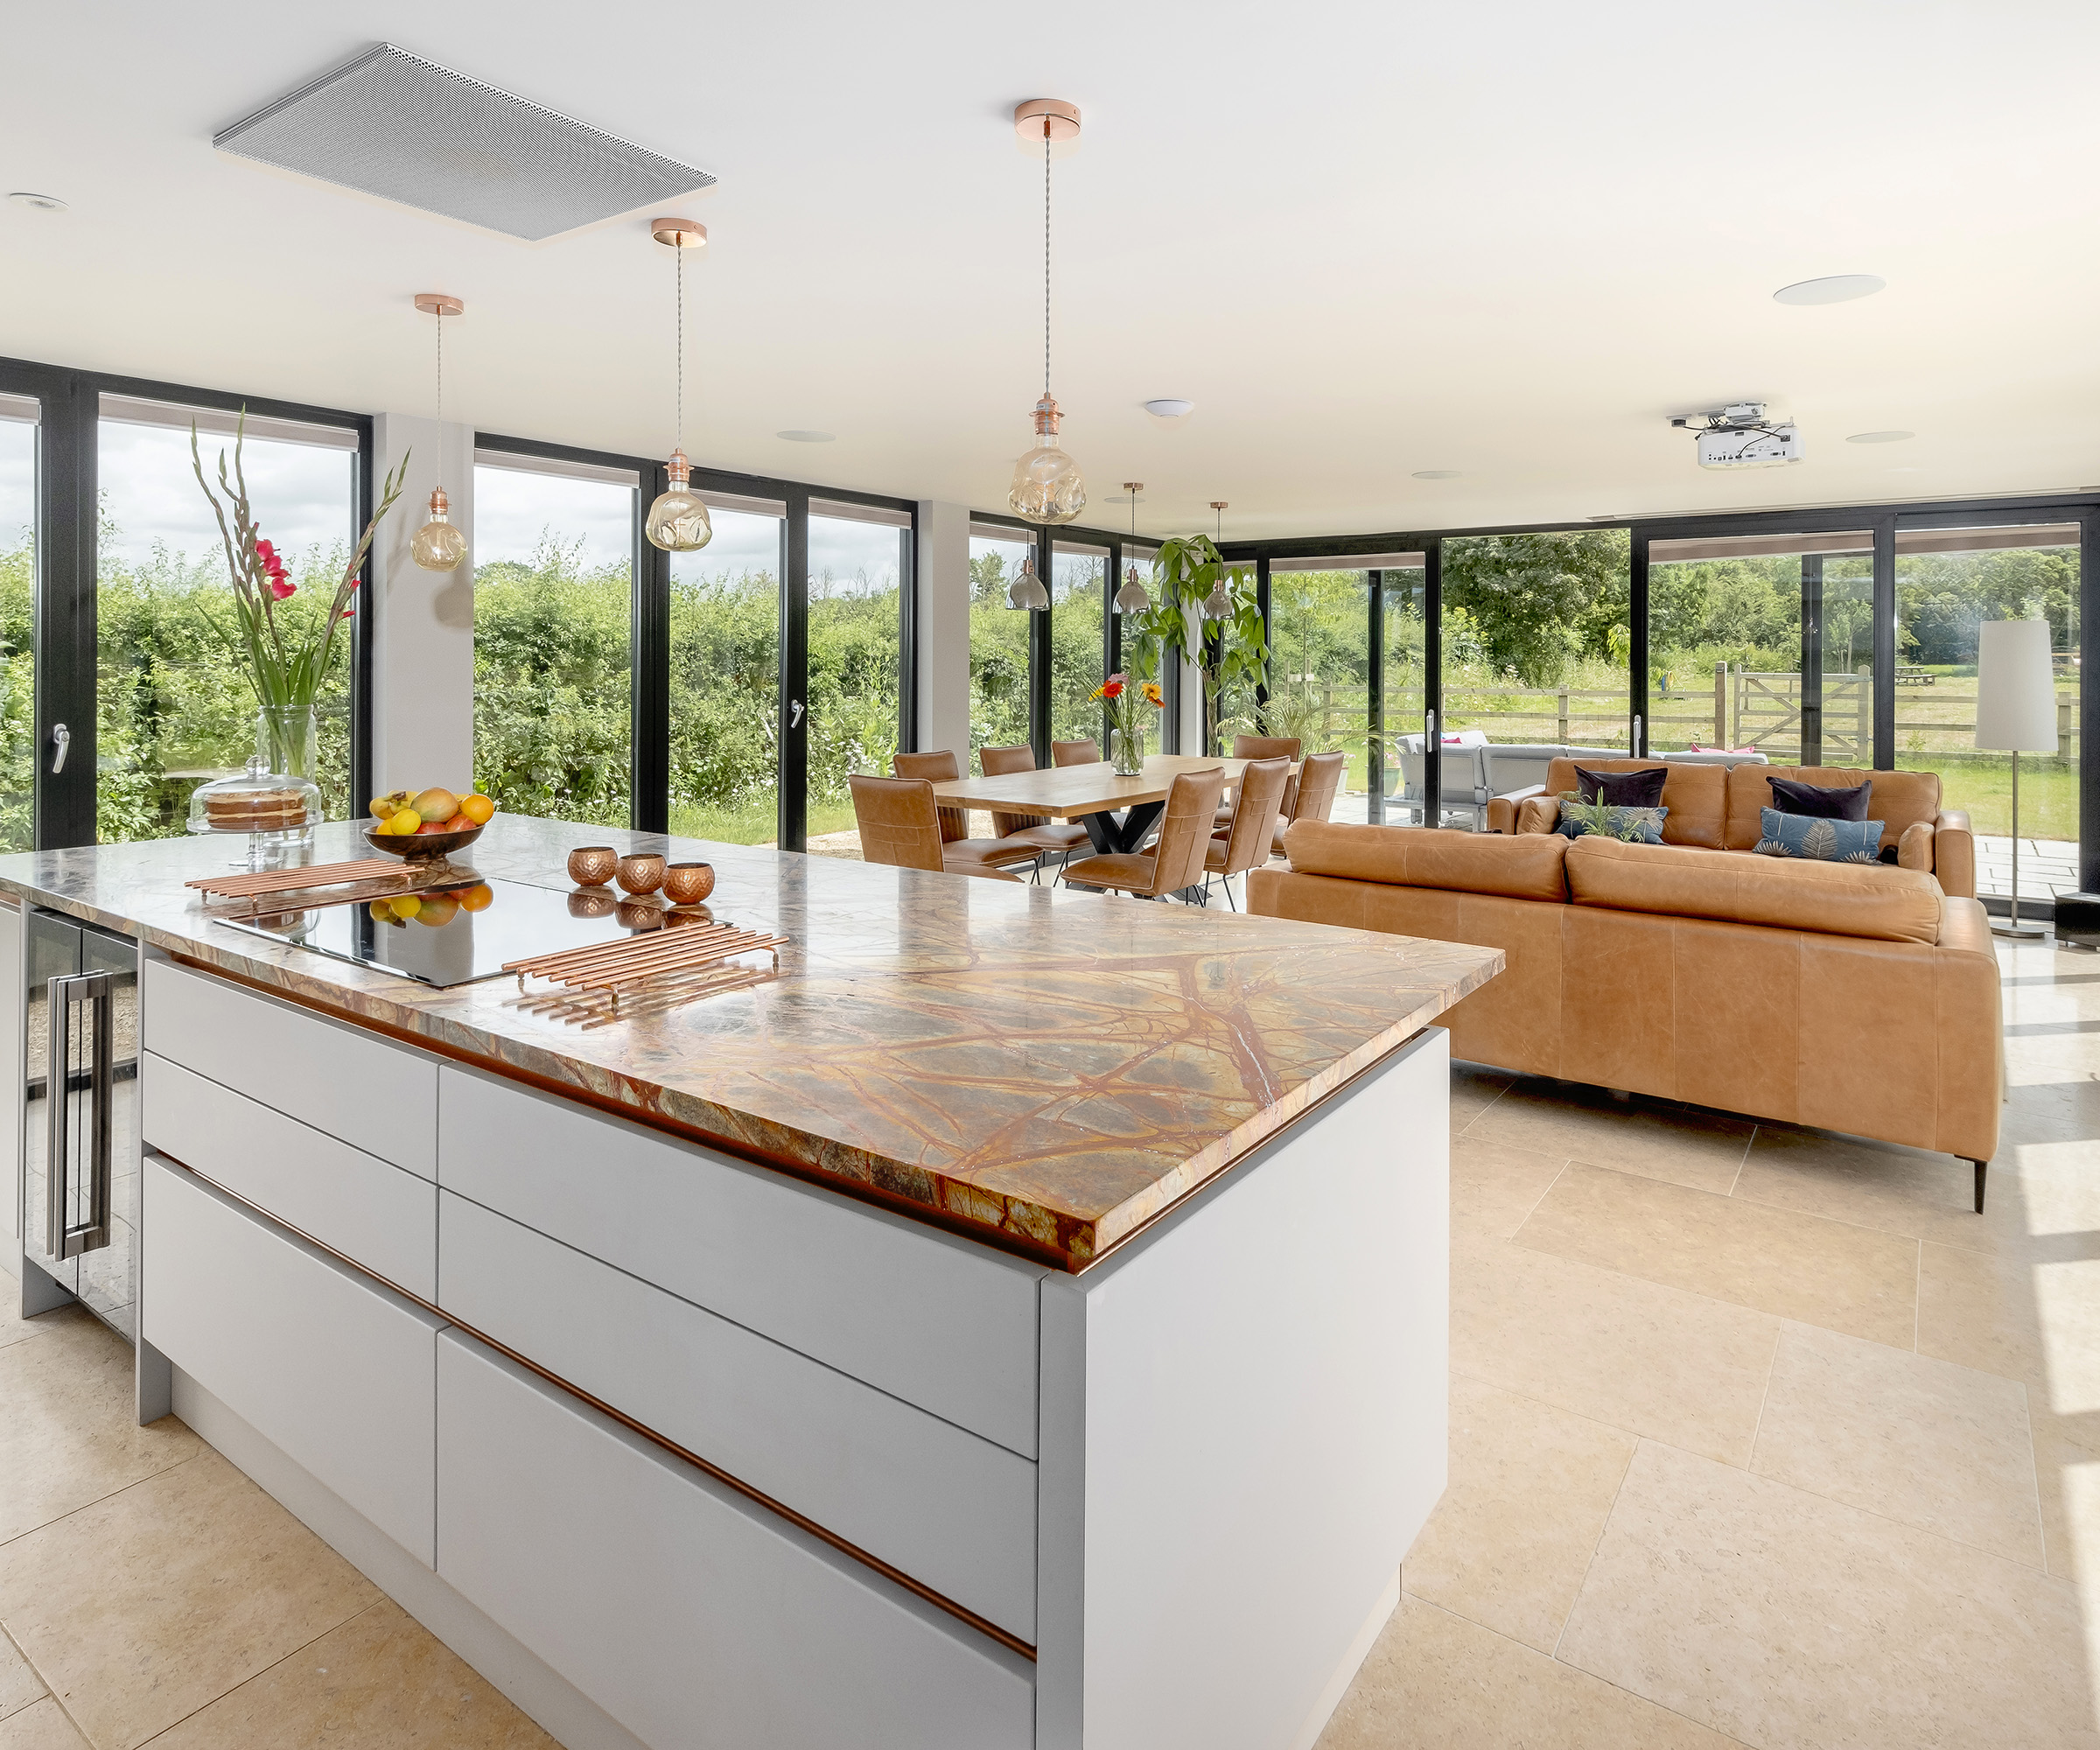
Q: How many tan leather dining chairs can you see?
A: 8